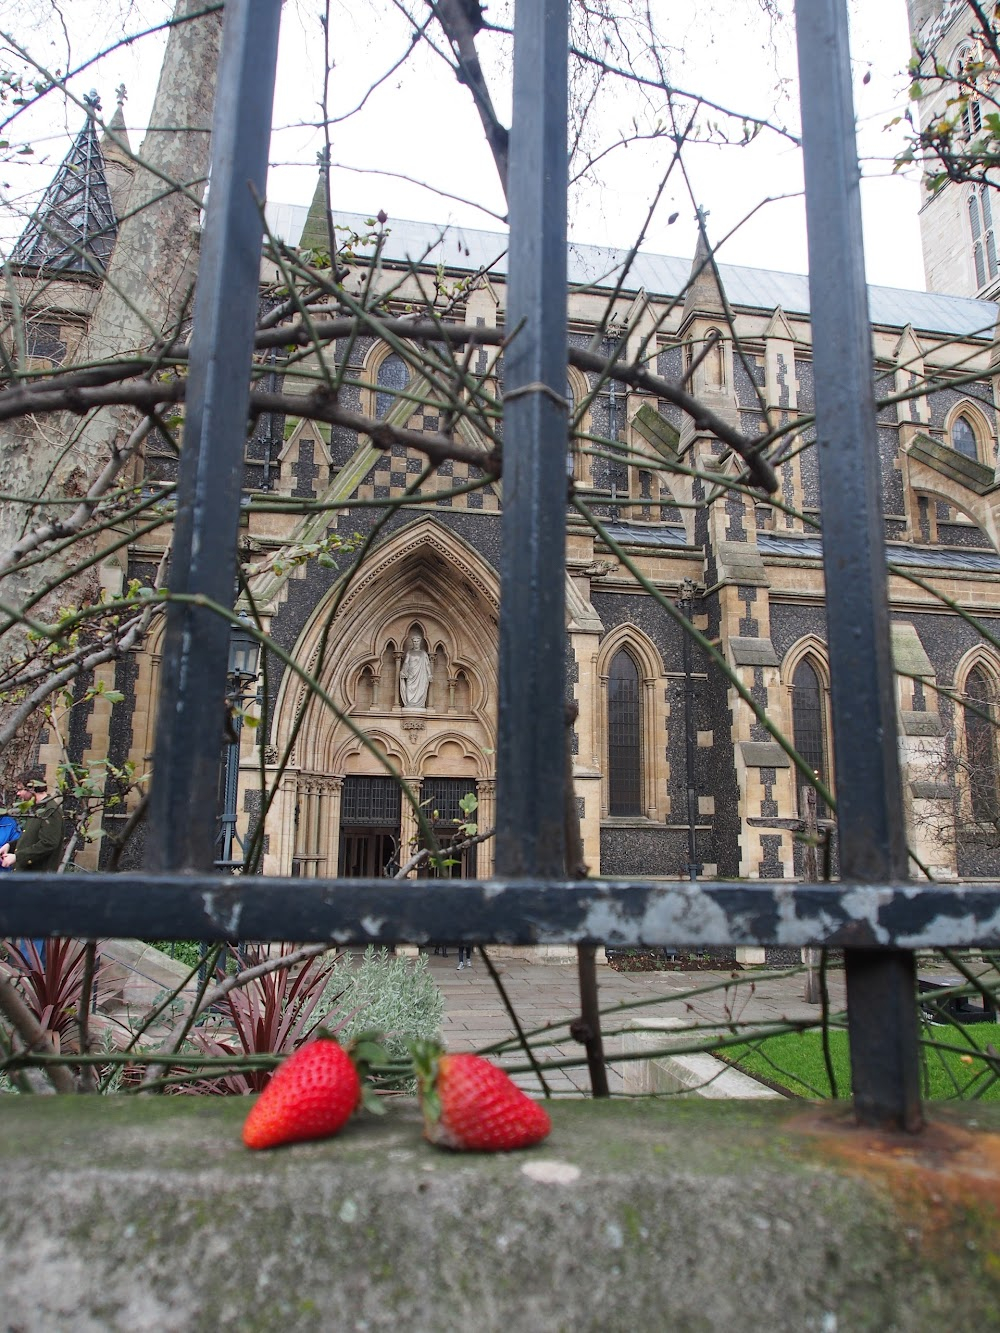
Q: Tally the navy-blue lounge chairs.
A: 0